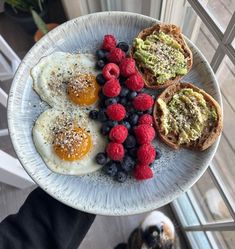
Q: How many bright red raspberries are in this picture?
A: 14